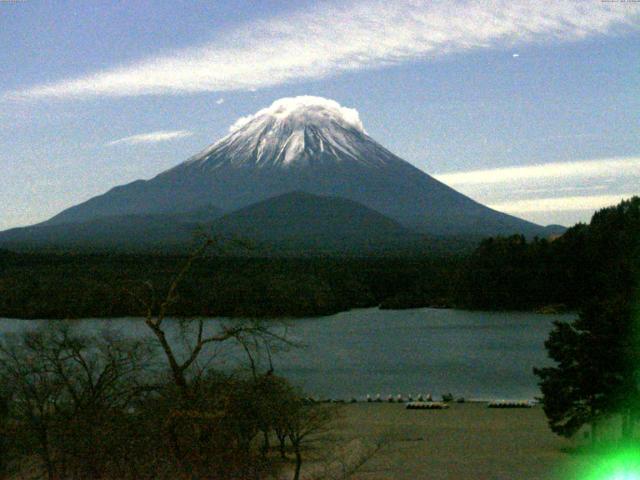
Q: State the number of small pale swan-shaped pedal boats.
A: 7